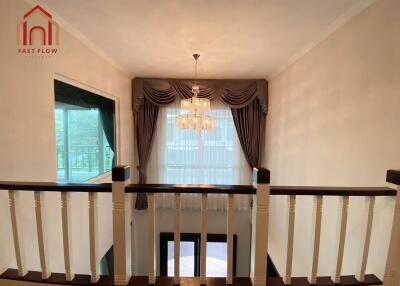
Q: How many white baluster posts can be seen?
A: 12